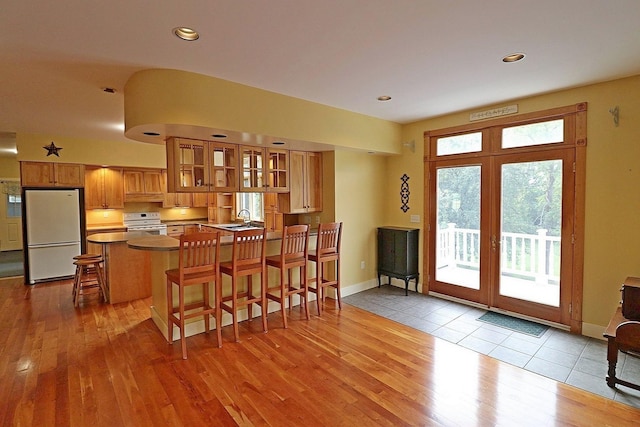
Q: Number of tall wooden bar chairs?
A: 4